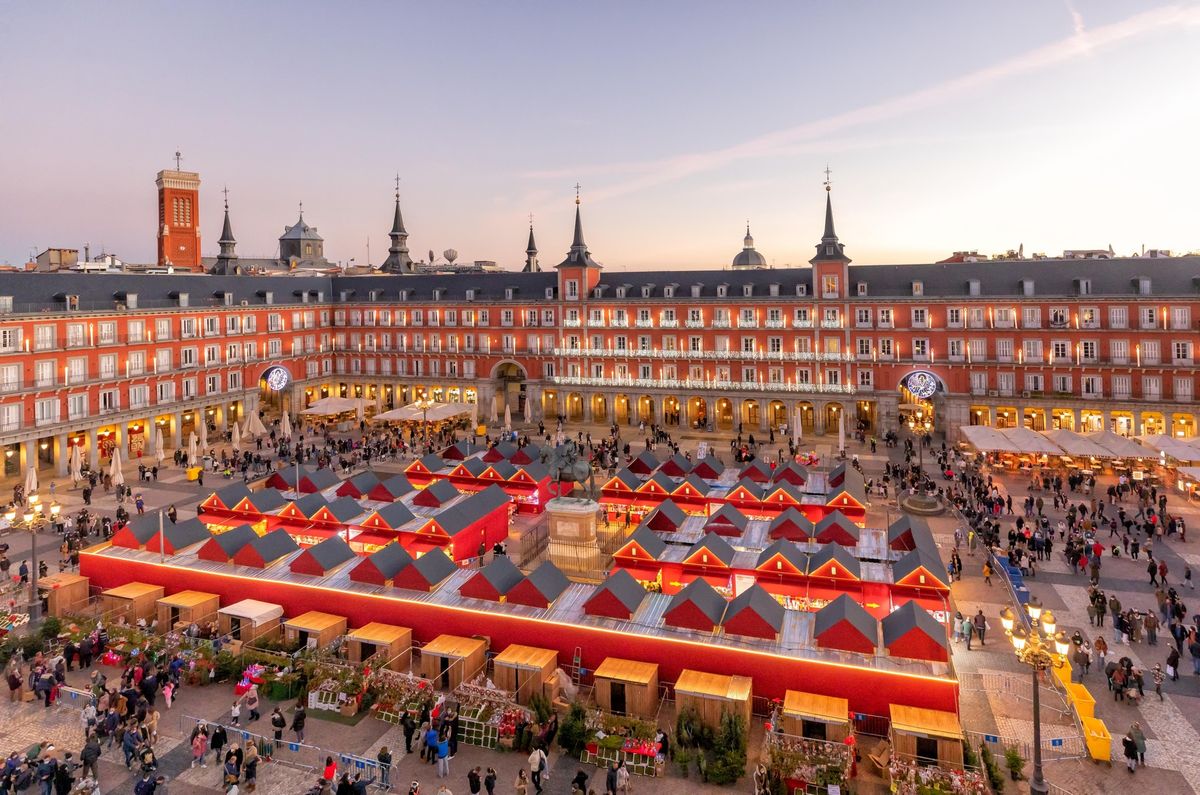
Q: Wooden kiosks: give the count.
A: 12